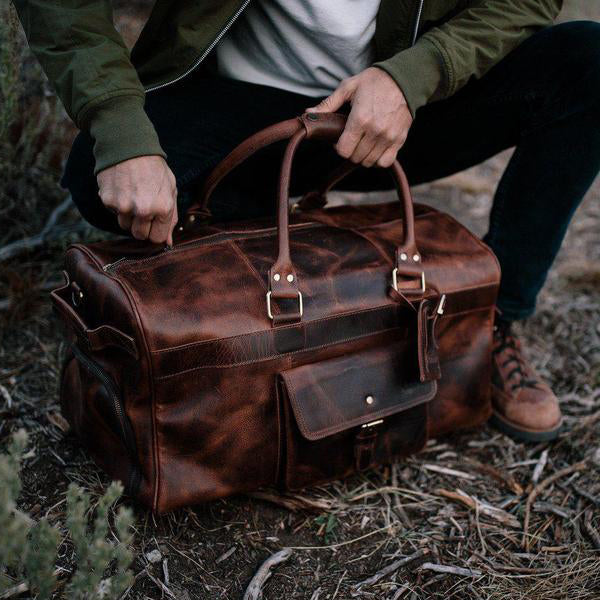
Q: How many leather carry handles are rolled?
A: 2